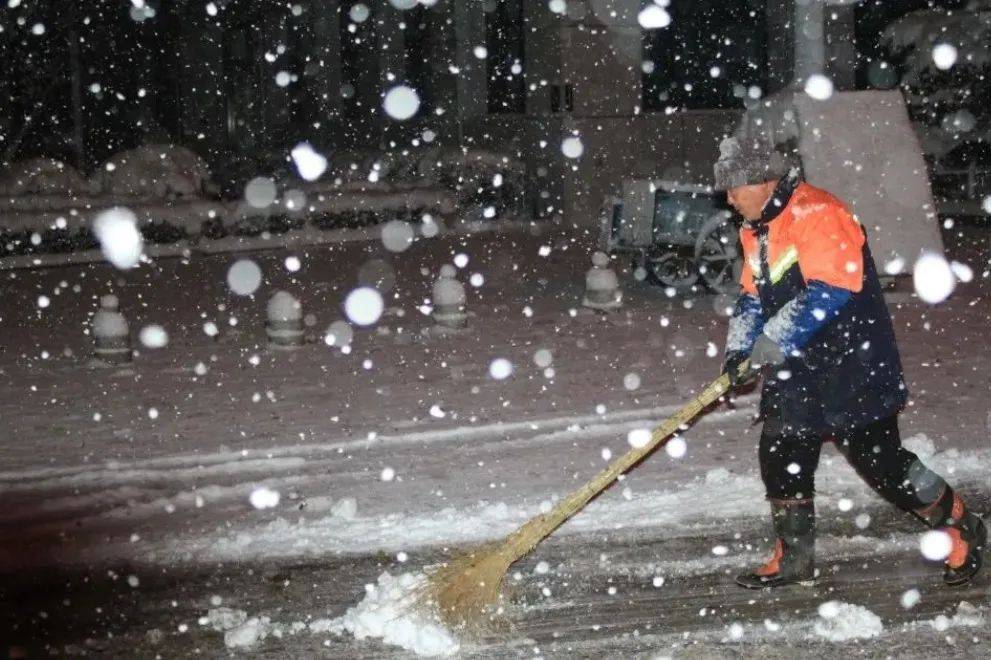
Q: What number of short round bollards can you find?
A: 4